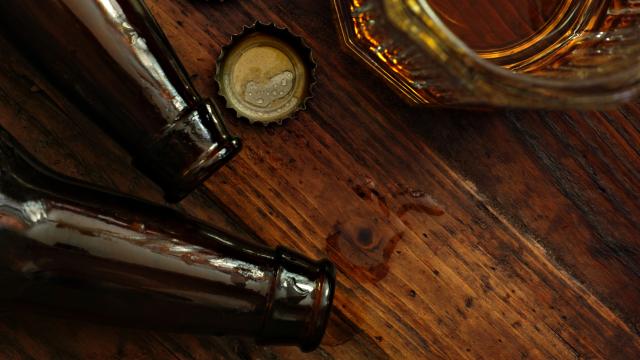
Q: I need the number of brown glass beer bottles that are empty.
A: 2